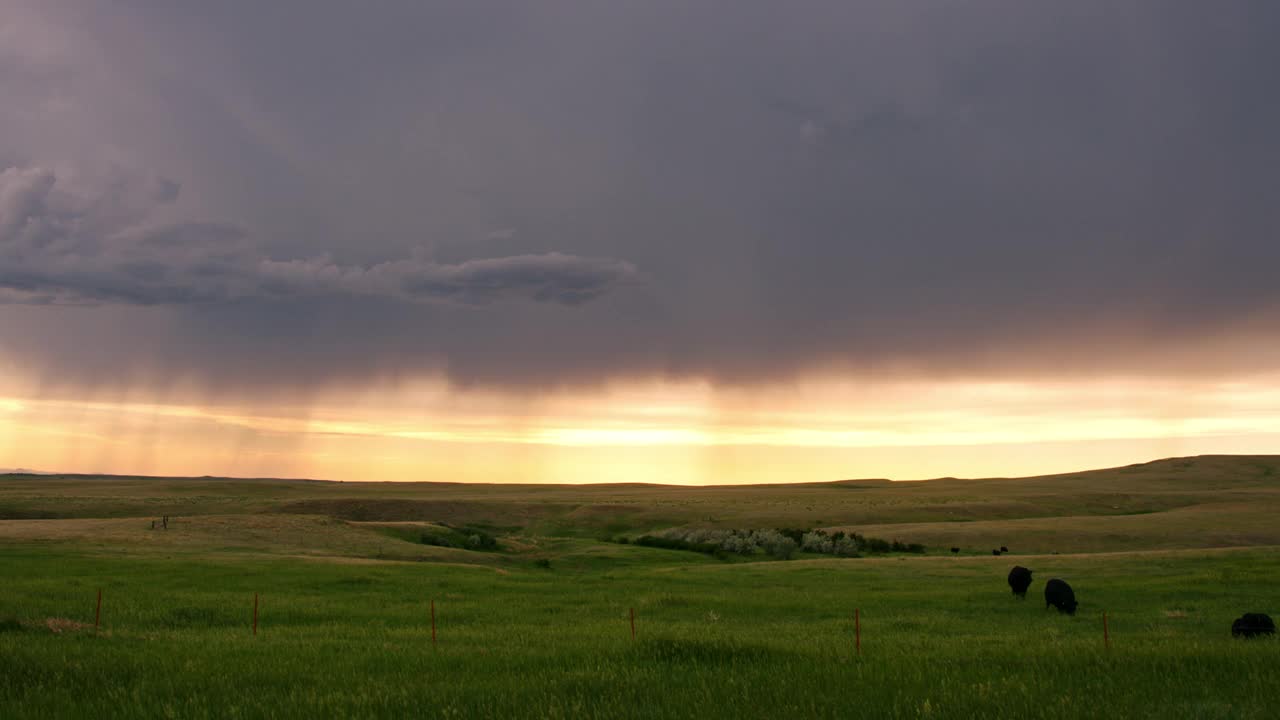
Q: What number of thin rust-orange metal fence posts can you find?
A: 6